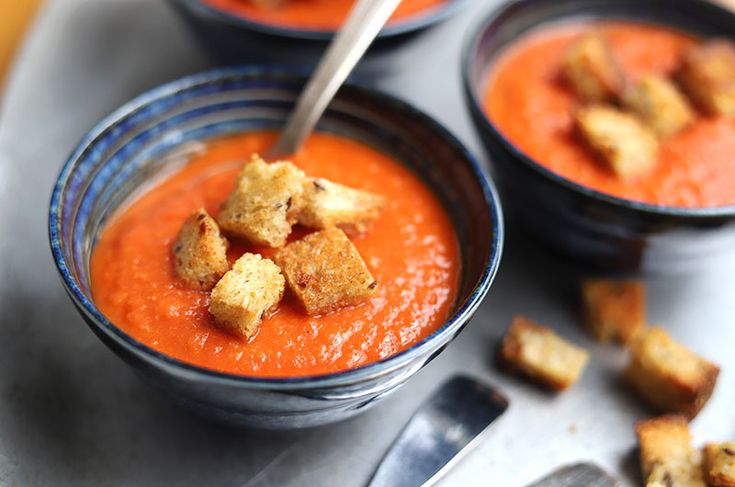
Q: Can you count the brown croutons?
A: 14